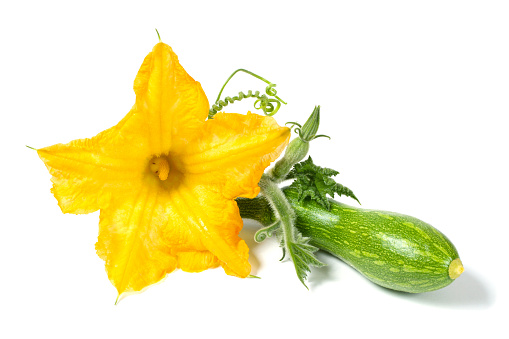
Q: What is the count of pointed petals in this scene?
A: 5